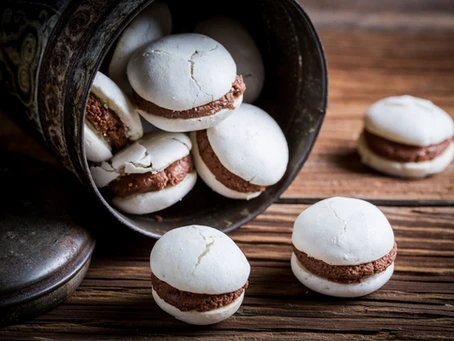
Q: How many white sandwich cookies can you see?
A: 9